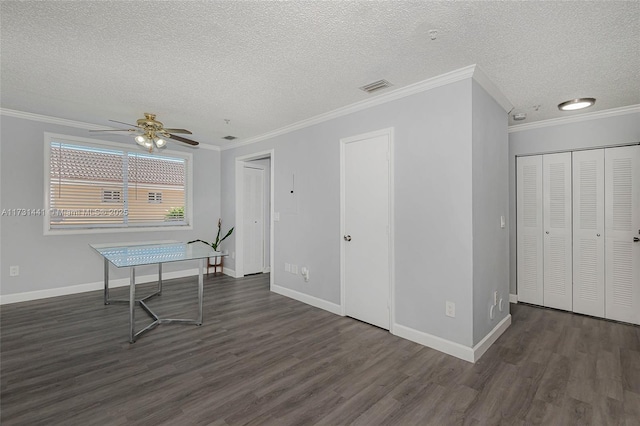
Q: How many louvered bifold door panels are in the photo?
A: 4